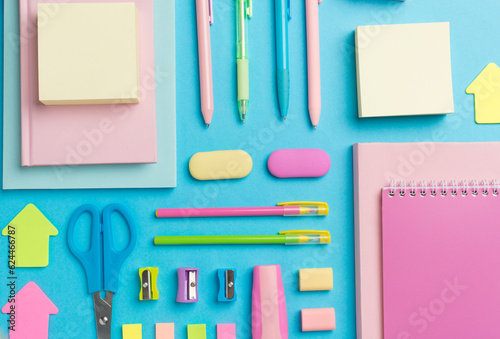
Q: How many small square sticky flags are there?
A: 4